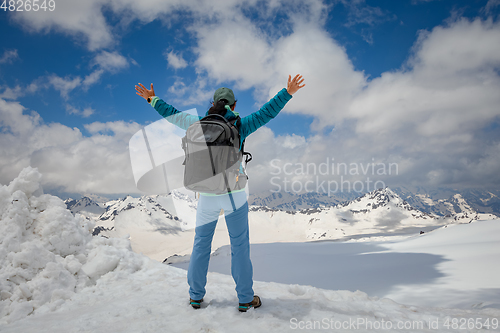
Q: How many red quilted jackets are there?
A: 0